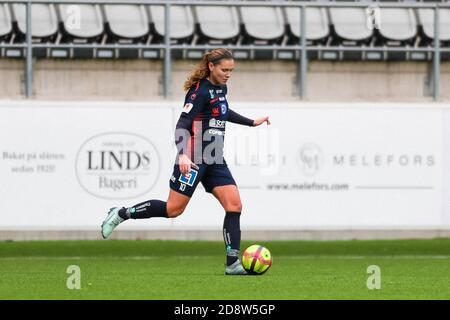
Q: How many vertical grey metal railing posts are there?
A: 4